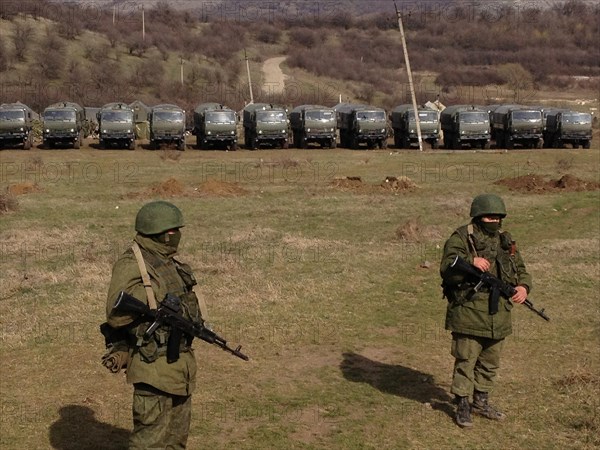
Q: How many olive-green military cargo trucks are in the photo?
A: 12